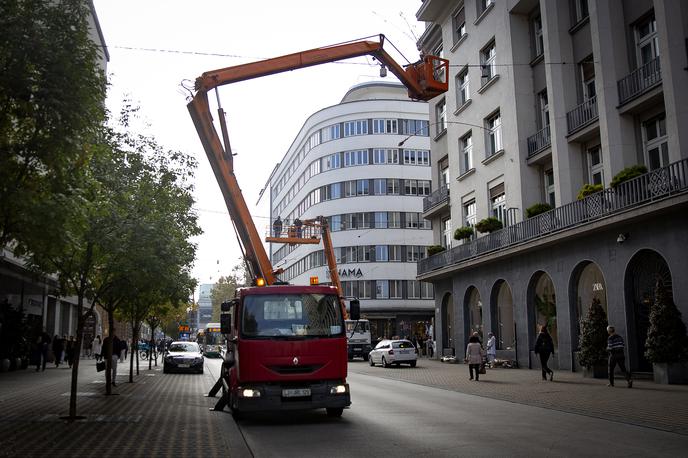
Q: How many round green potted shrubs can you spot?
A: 6